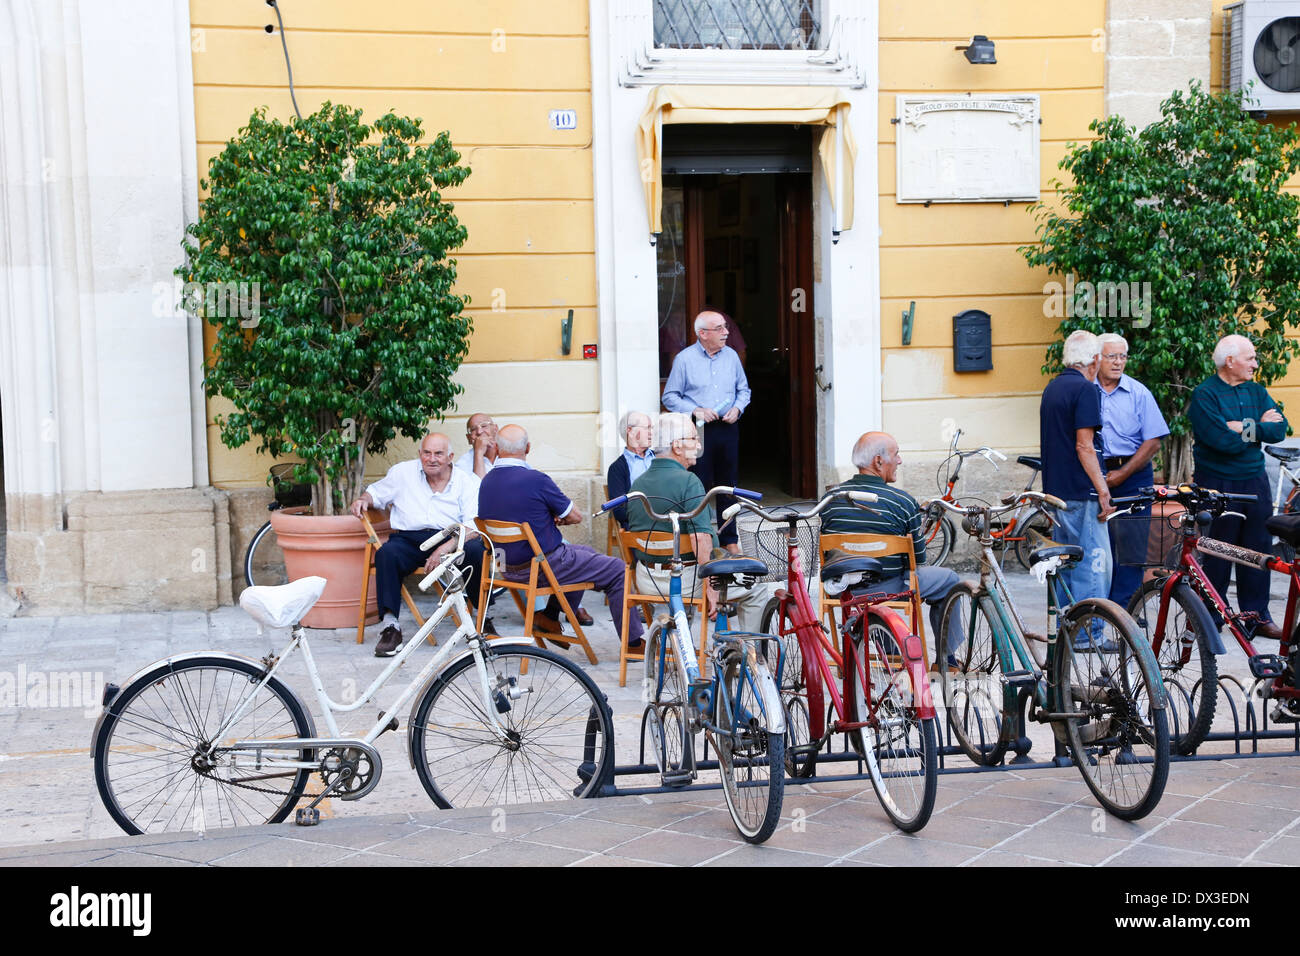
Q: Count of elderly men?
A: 10